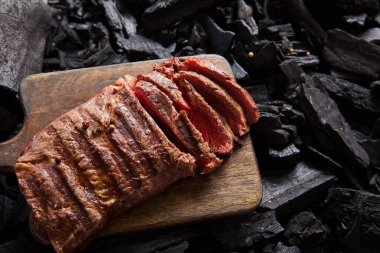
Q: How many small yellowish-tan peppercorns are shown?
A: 3